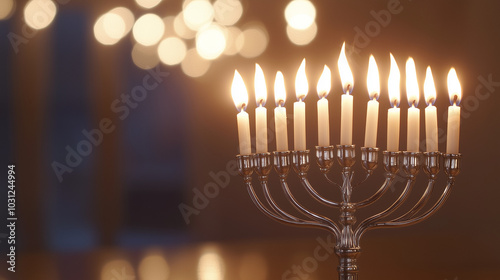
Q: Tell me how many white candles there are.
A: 11